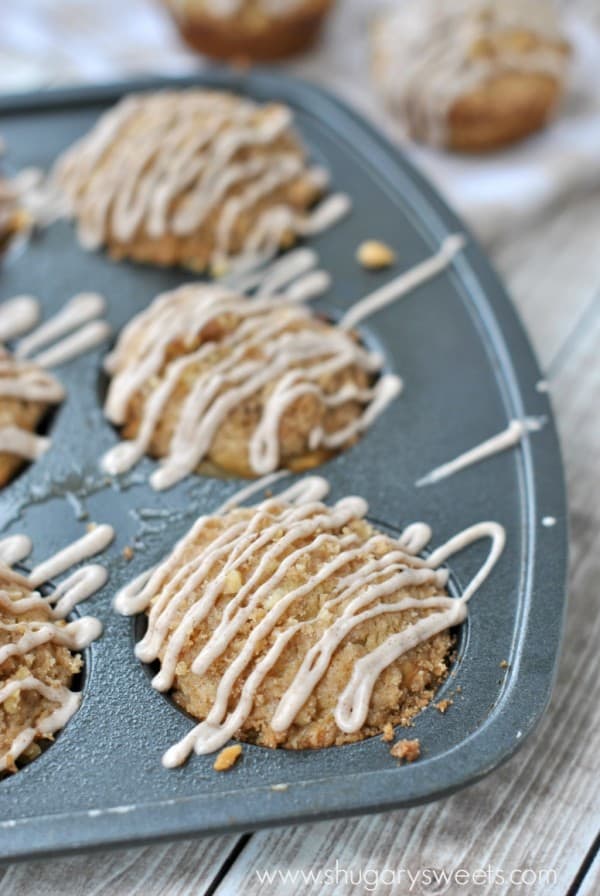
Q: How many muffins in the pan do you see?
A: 6